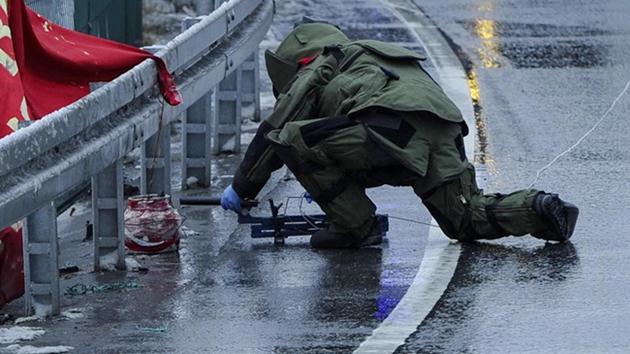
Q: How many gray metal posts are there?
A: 6